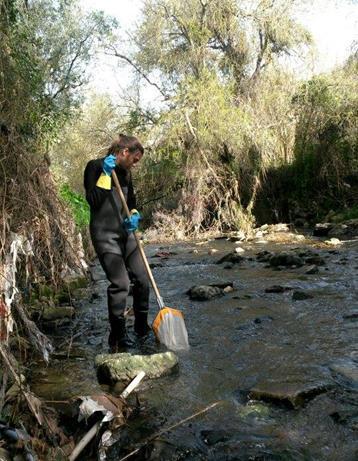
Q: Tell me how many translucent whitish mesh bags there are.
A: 1